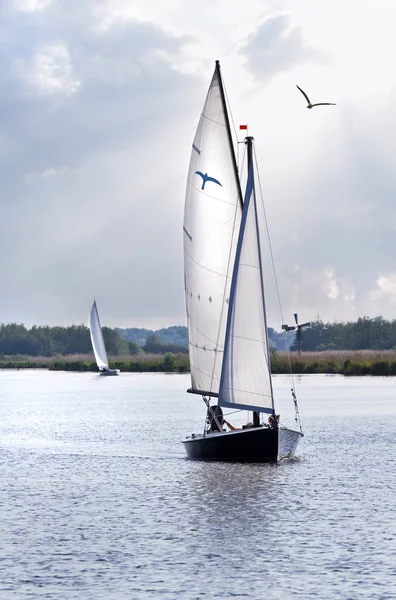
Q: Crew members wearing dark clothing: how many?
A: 1